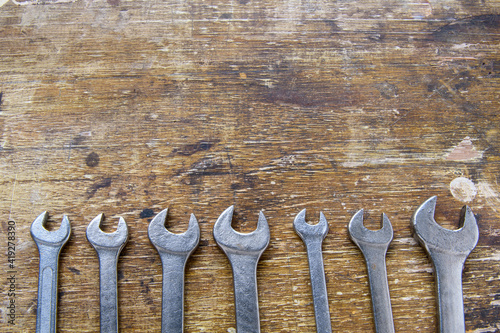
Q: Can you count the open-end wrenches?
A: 7